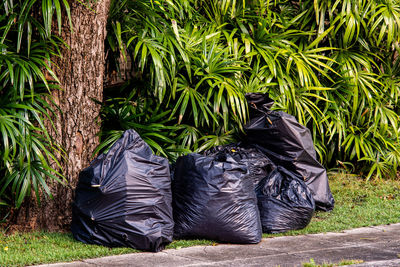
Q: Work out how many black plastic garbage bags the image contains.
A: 5